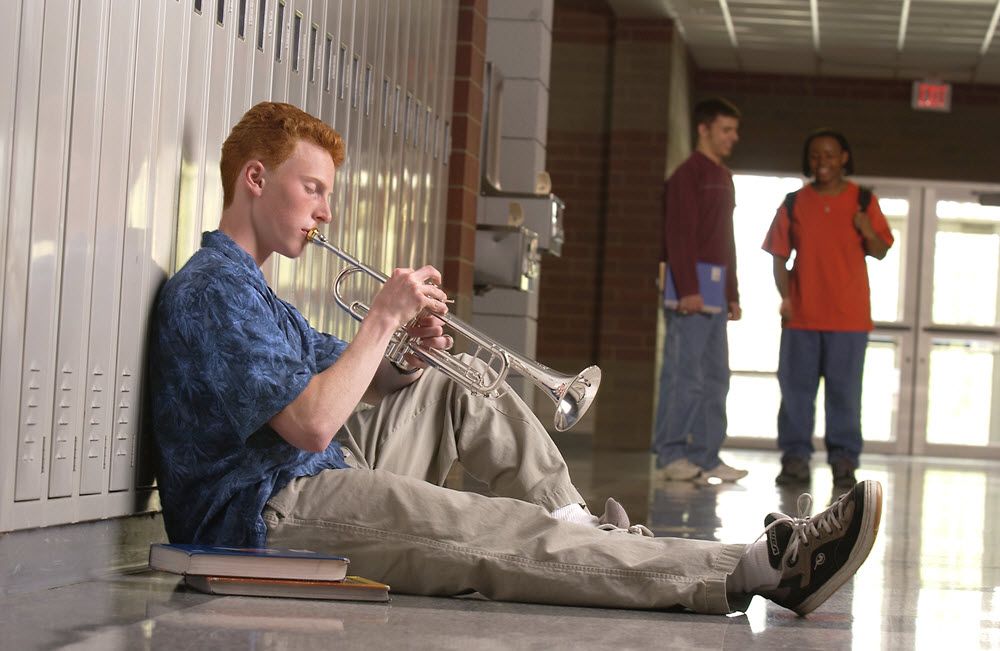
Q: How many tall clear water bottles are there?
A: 0